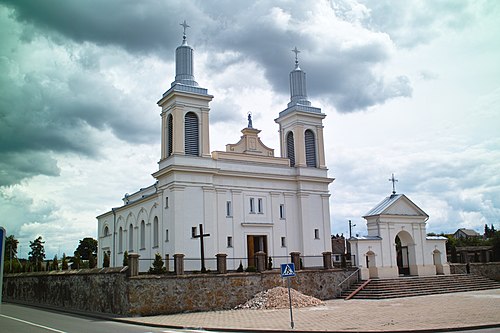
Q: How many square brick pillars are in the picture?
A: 6